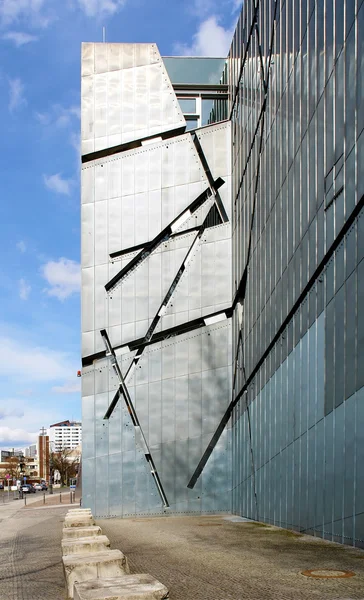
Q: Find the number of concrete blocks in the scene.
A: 7